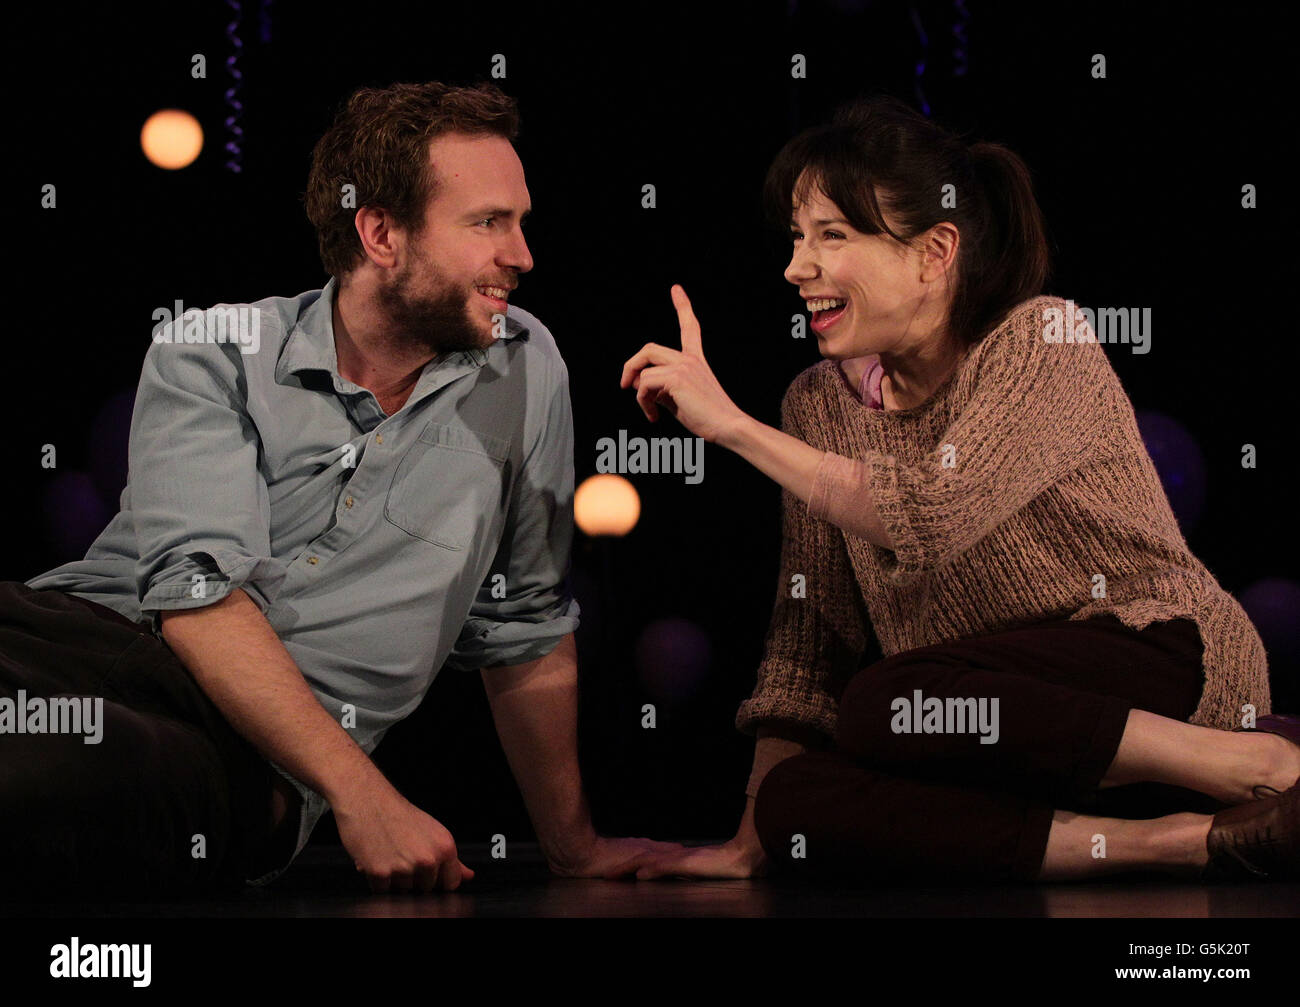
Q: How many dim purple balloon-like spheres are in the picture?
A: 5